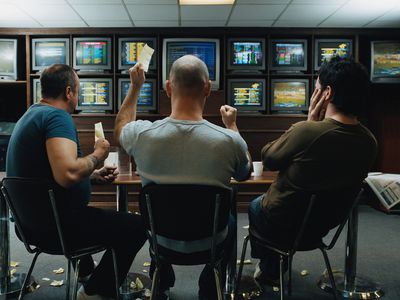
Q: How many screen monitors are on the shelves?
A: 14